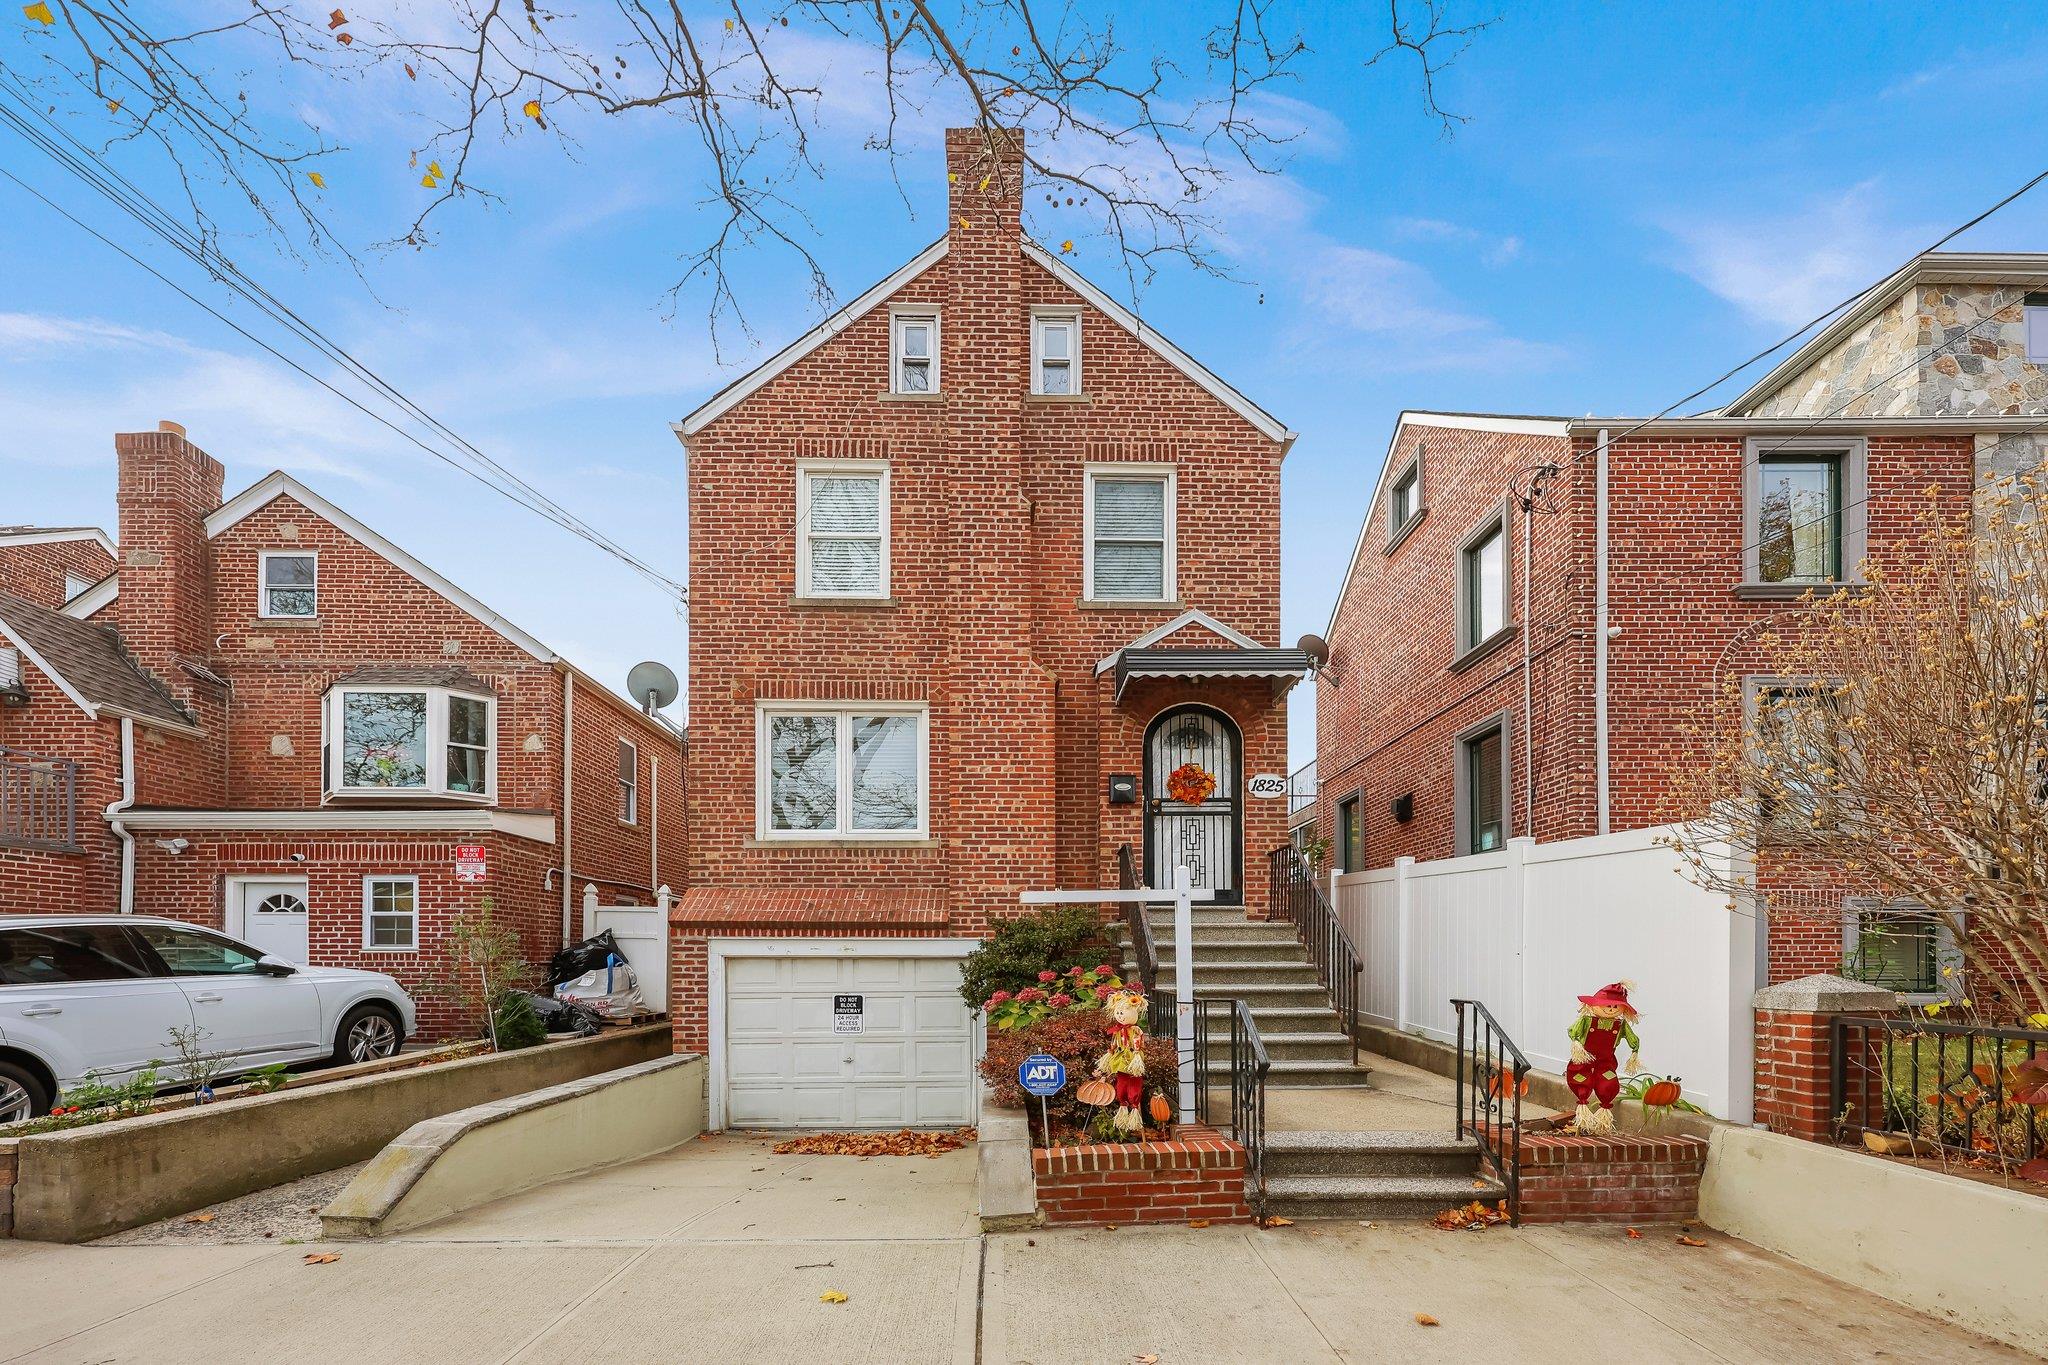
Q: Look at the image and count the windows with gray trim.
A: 7